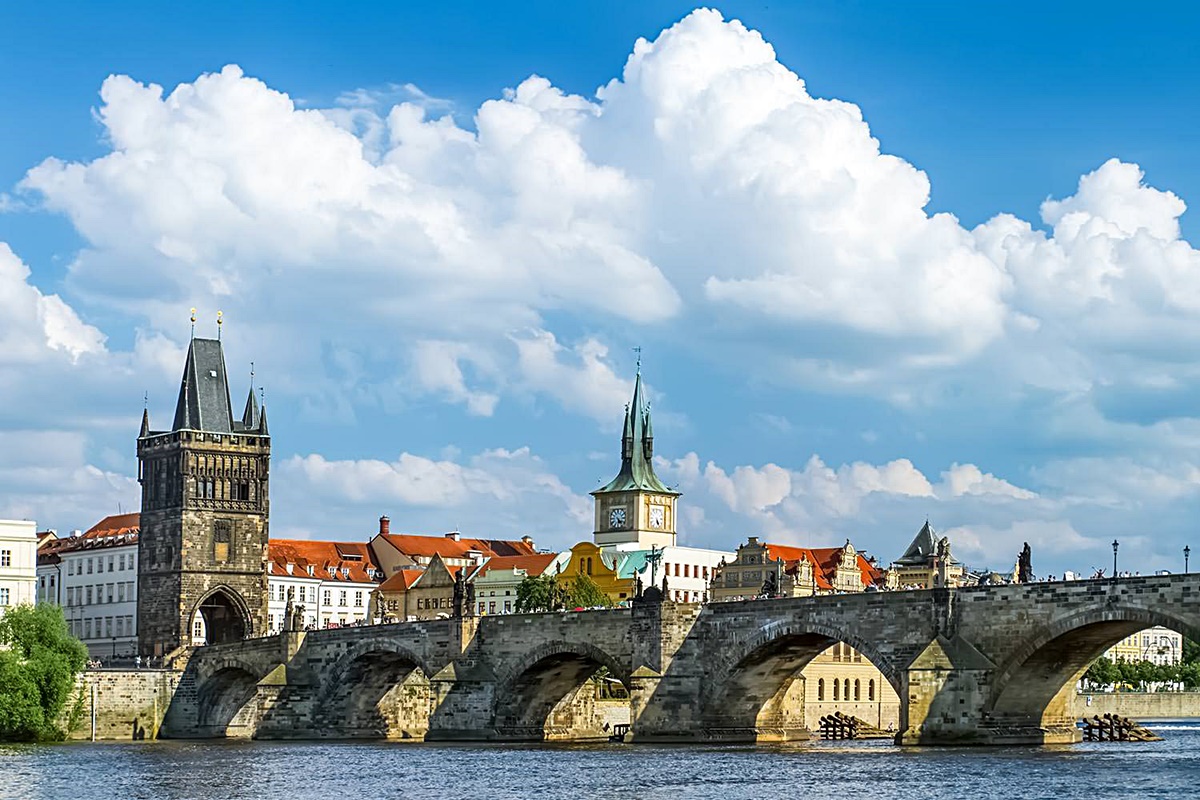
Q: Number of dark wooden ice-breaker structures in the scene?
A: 2